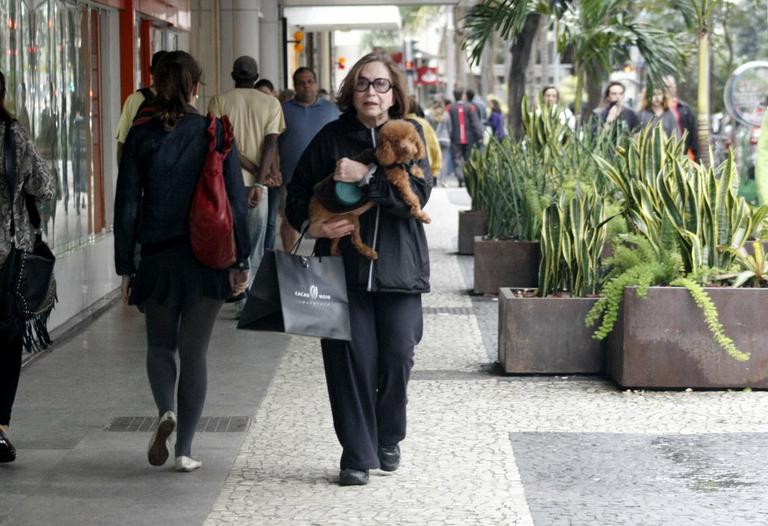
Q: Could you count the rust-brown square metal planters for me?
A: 4